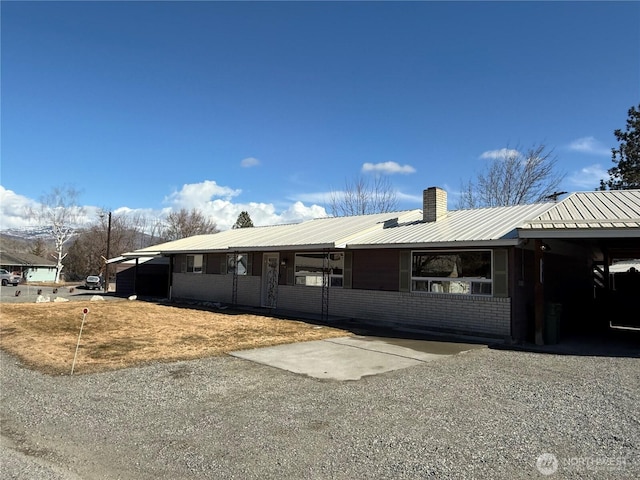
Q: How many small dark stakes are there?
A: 4